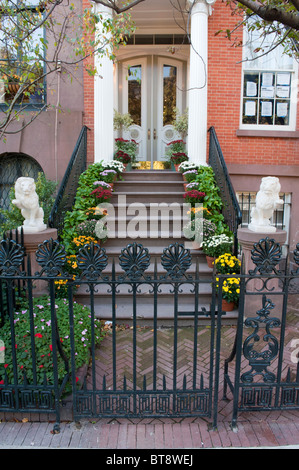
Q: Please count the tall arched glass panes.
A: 2